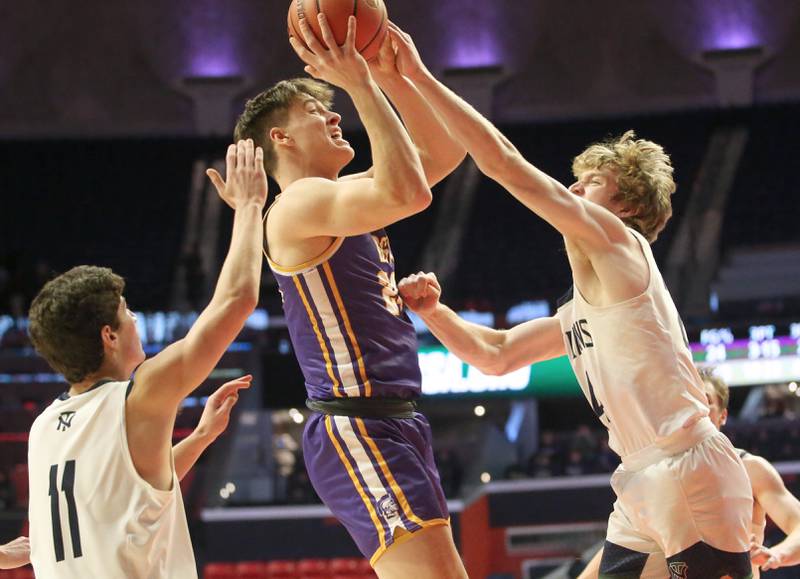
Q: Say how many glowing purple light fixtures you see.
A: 3